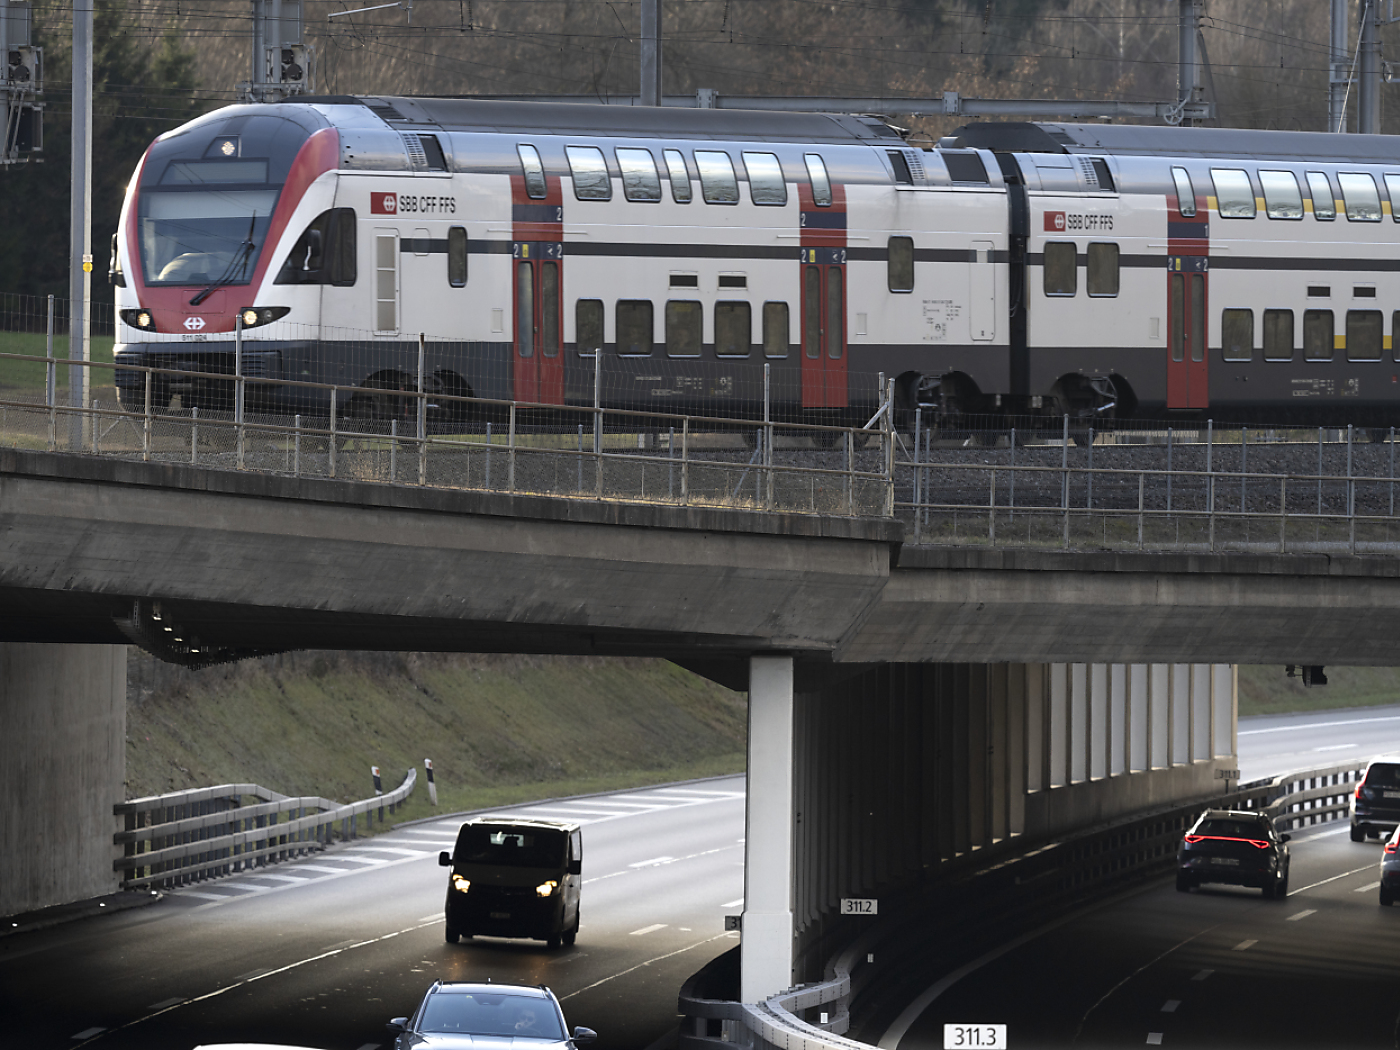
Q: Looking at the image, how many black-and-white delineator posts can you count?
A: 2